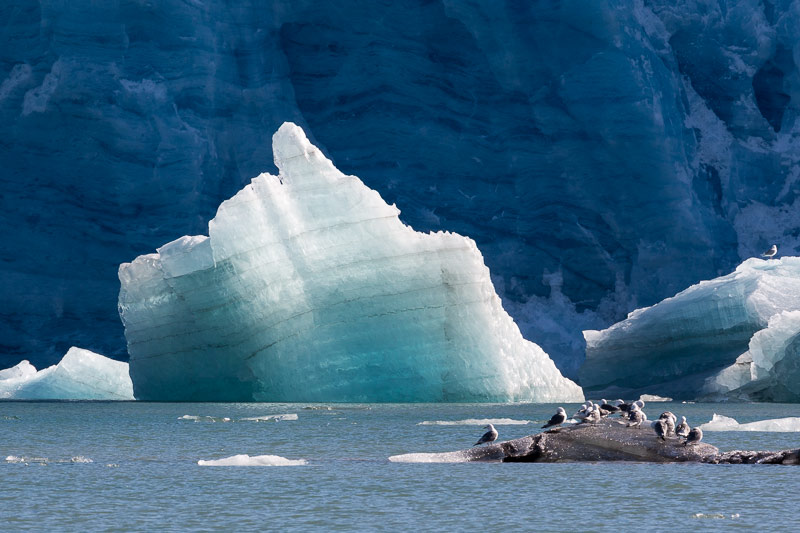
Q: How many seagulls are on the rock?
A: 13